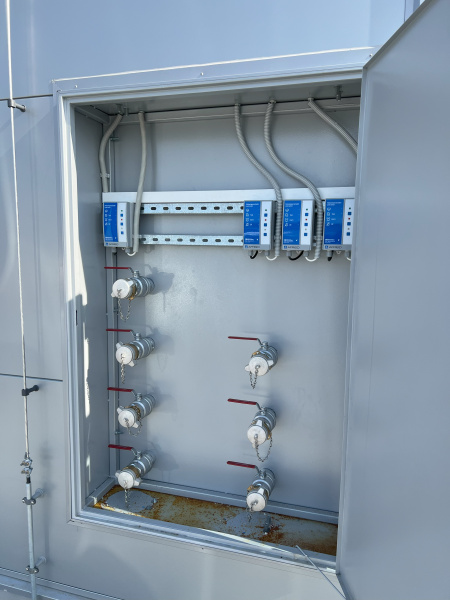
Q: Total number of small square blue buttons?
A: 12